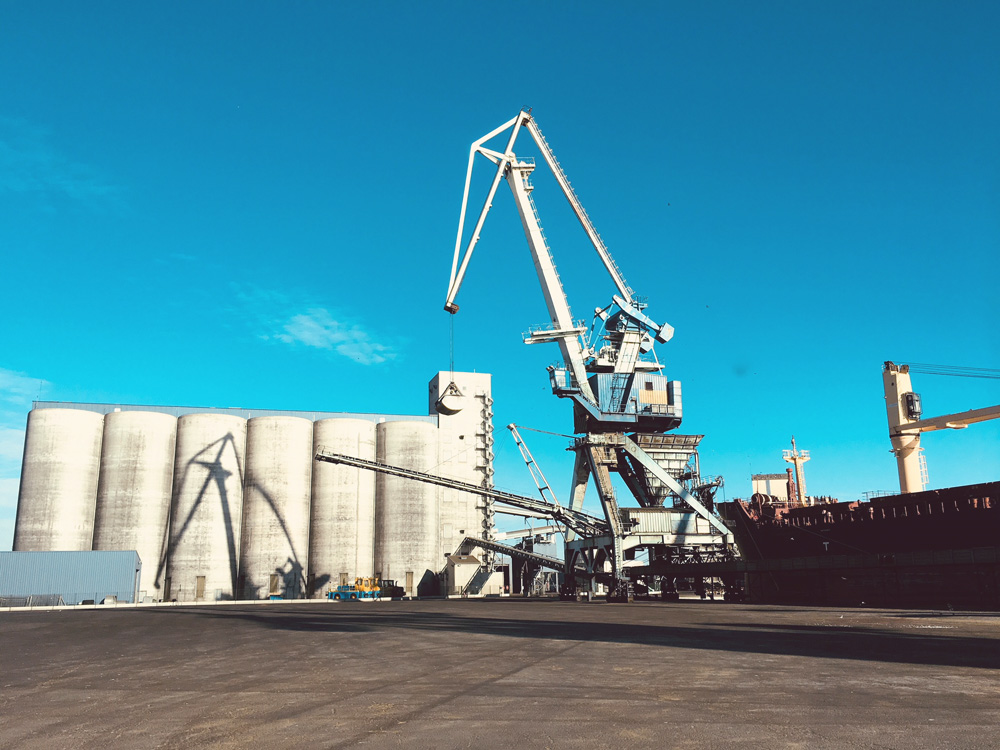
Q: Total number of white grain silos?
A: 6